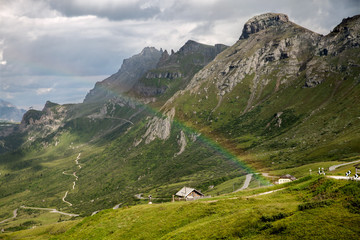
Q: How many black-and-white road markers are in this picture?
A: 3